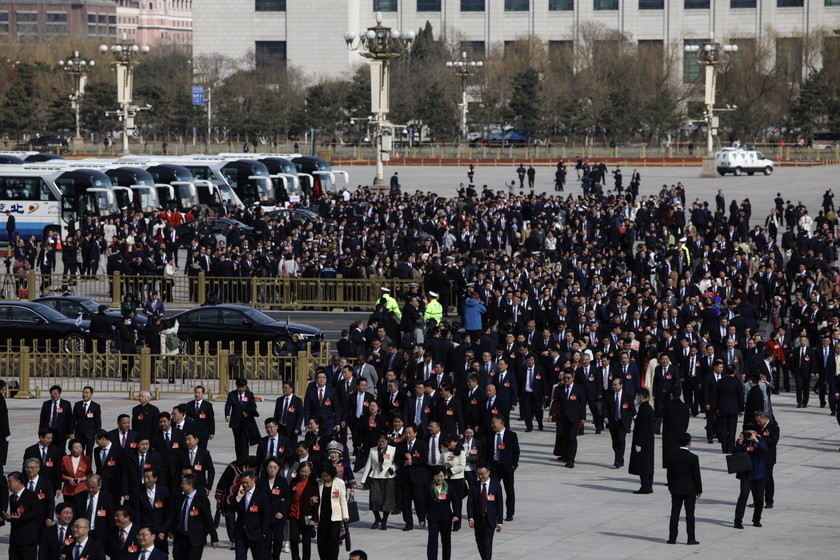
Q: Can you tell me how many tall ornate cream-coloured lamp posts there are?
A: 5